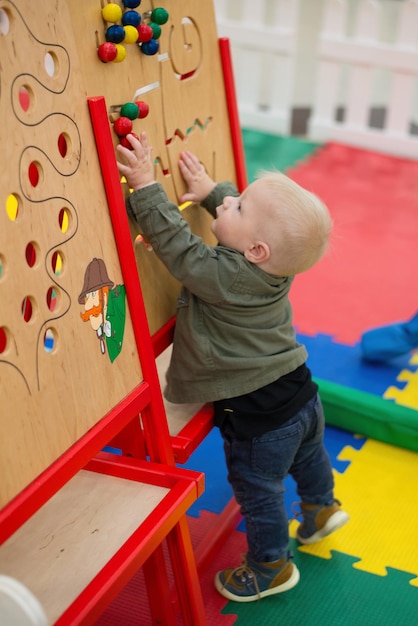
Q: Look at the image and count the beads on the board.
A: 15